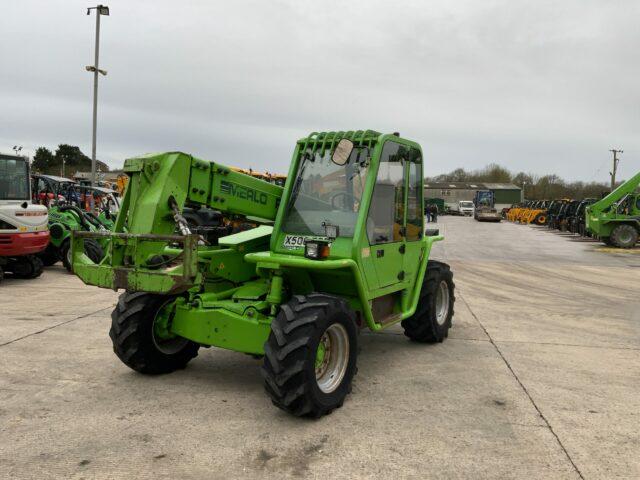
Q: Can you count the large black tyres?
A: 3